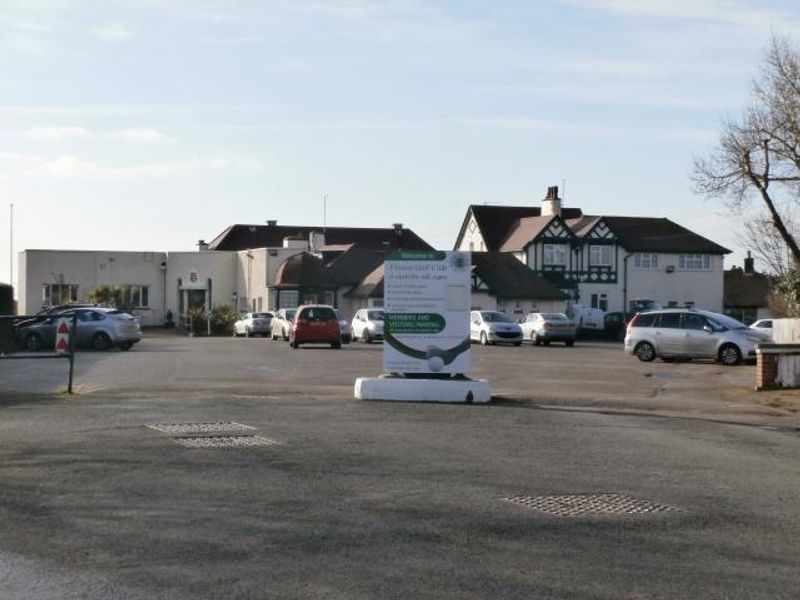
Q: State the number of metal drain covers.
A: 3